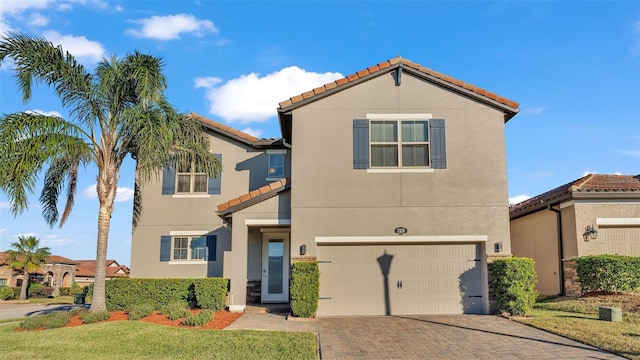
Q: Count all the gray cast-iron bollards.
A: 0